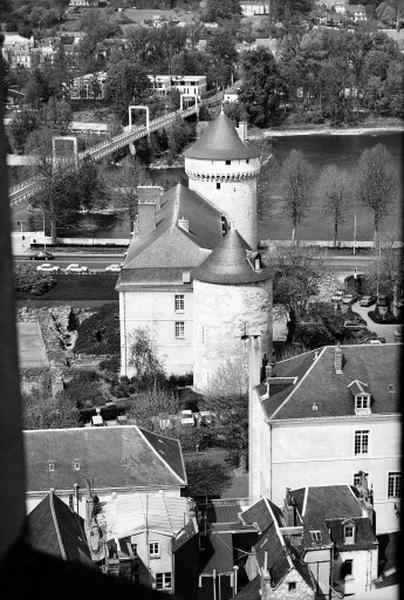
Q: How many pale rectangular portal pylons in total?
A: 3